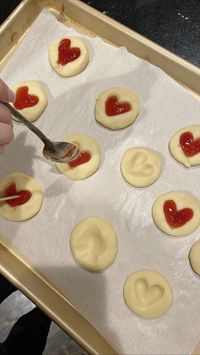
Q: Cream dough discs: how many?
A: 11